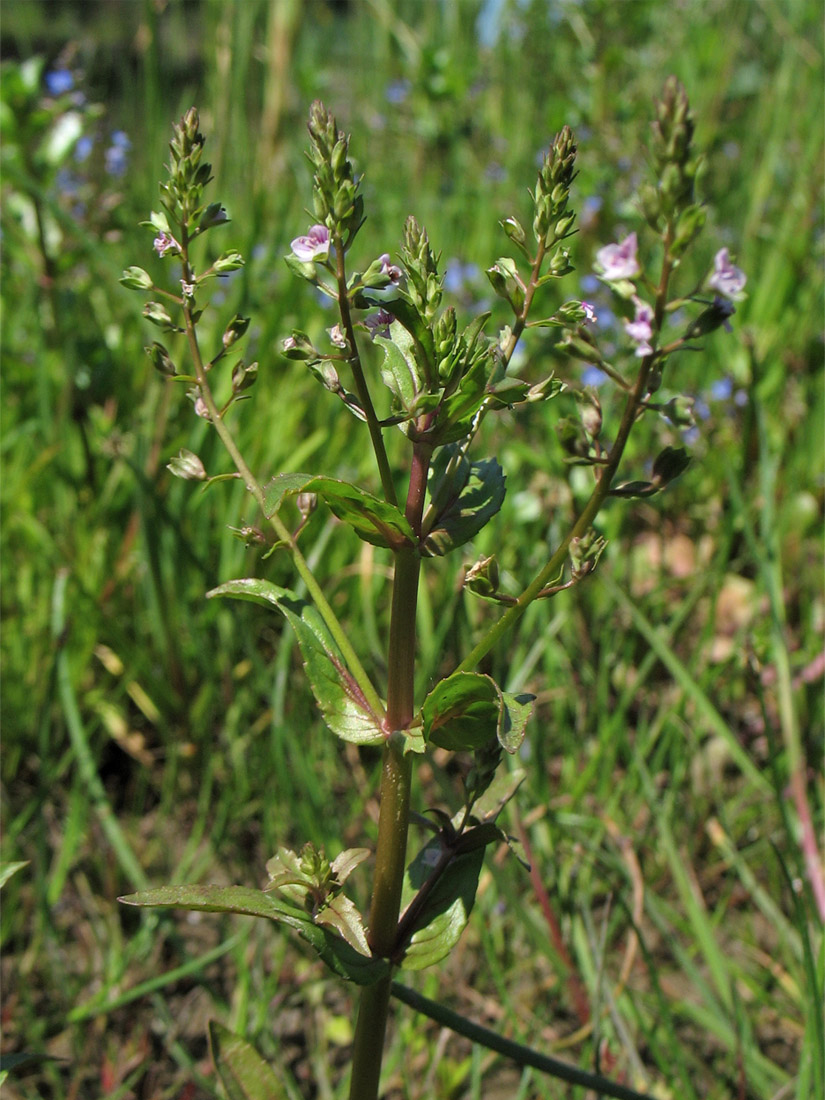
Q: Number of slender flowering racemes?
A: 4